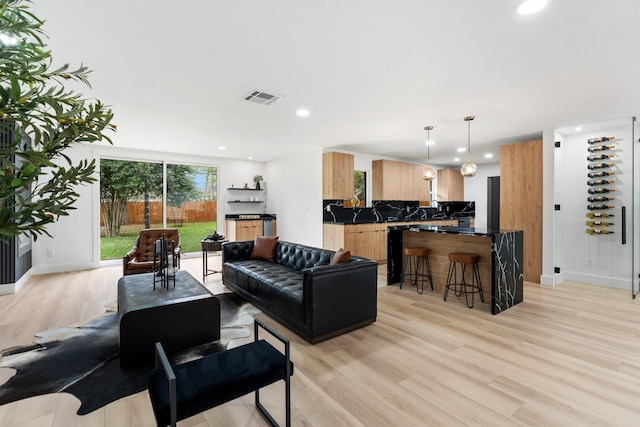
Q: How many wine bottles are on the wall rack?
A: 12